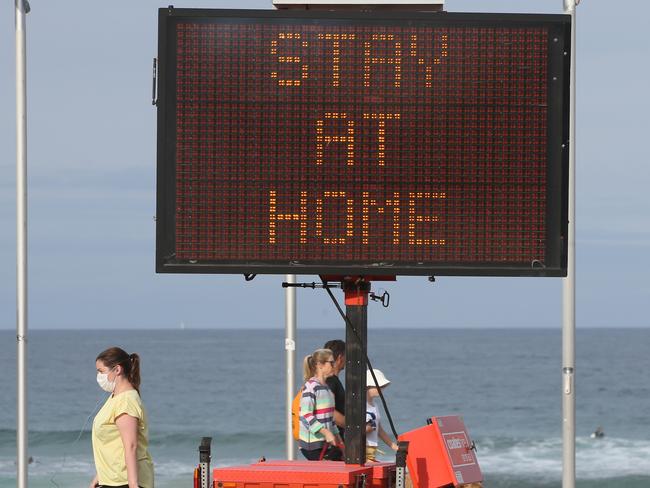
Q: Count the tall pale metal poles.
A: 3